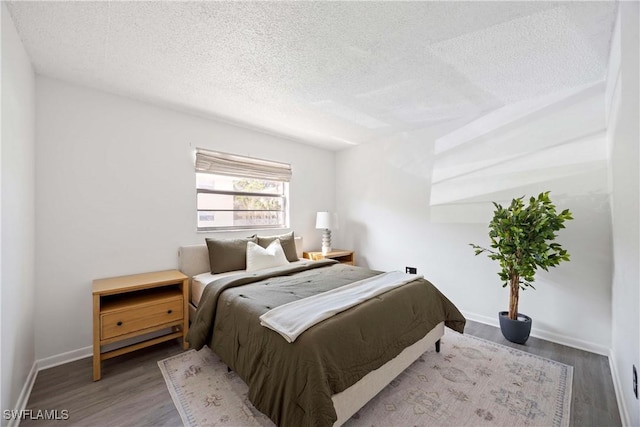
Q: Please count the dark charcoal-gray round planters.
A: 1